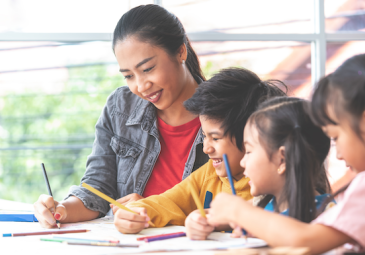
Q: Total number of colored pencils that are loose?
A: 6